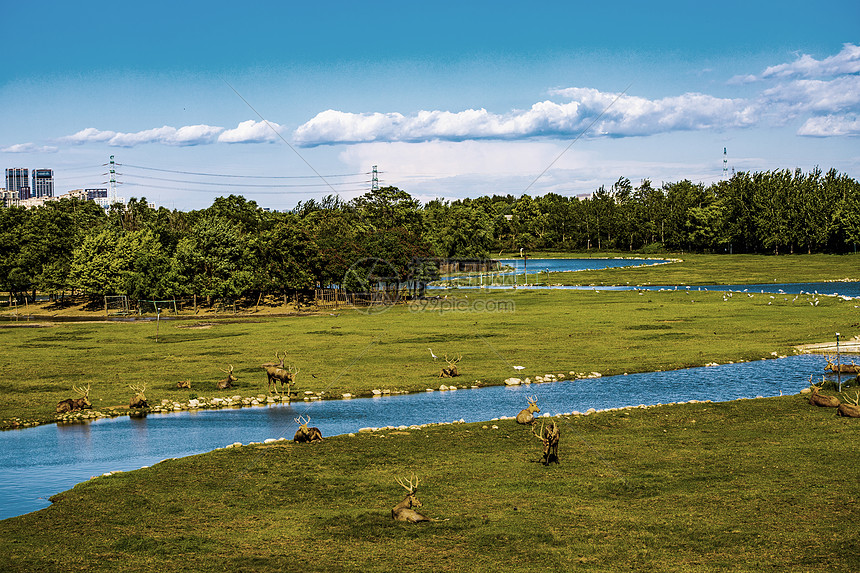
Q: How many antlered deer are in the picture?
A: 13